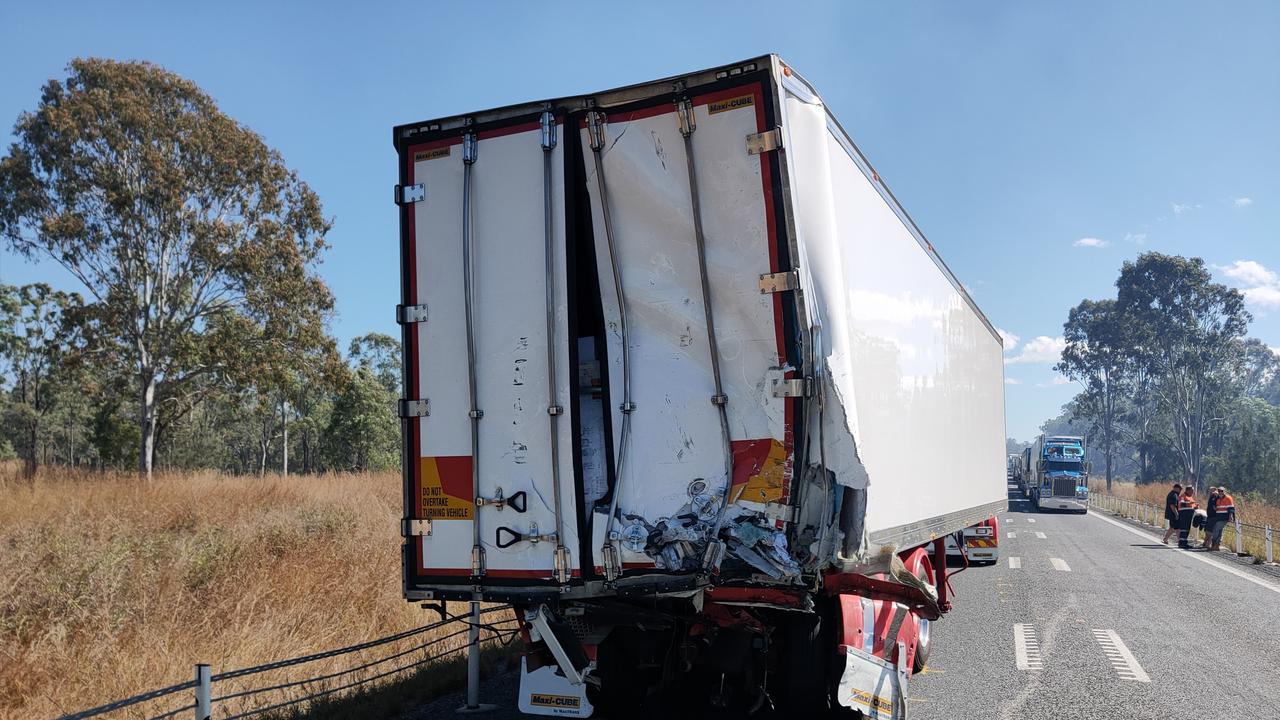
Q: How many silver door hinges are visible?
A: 8